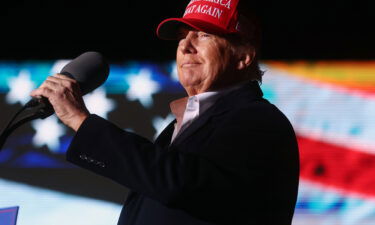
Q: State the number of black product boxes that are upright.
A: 0